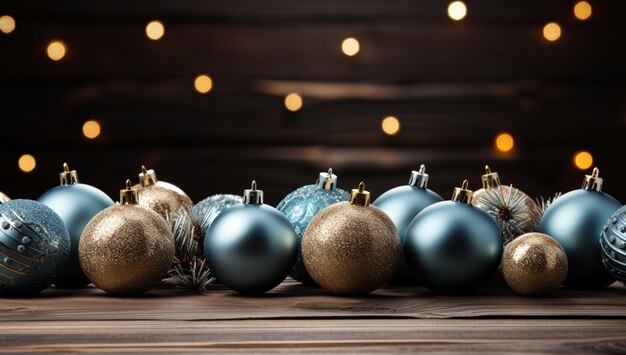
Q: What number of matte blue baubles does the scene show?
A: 5